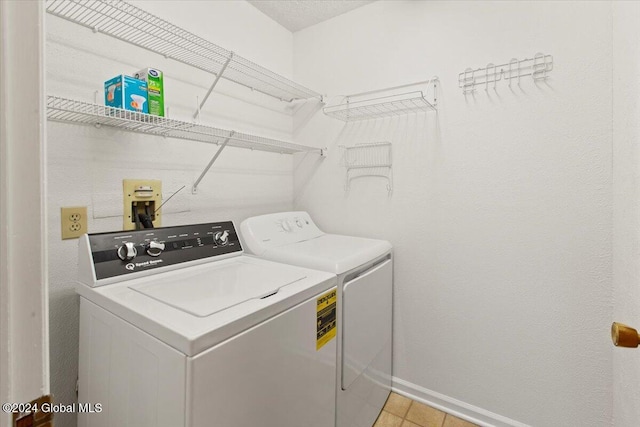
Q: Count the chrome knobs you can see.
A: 3